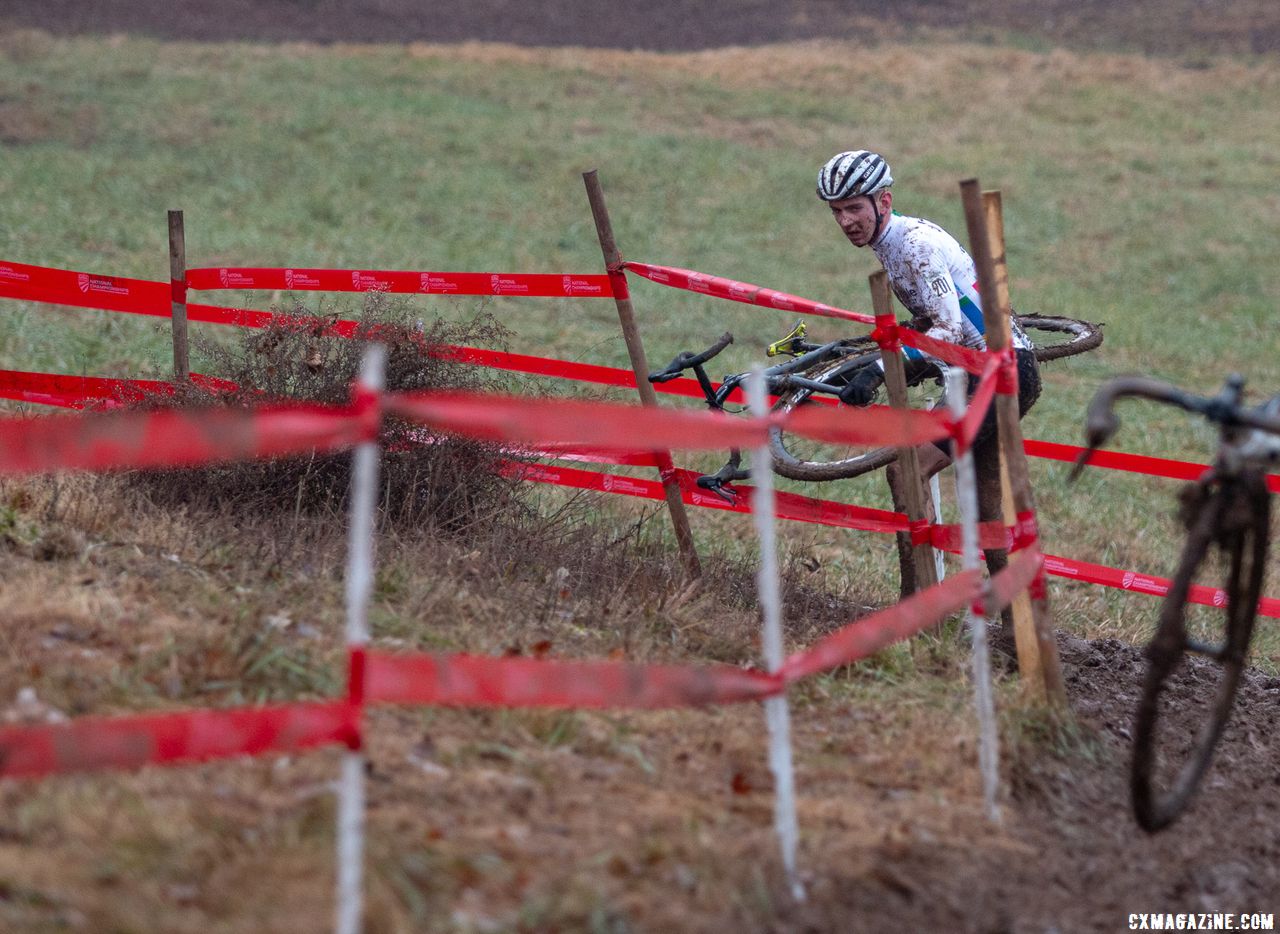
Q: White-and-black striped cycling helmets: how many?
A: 1